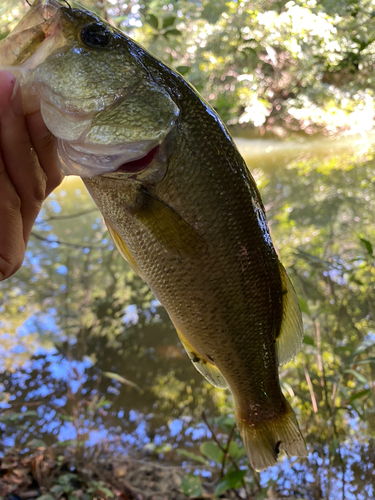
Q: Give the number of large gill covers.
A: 1